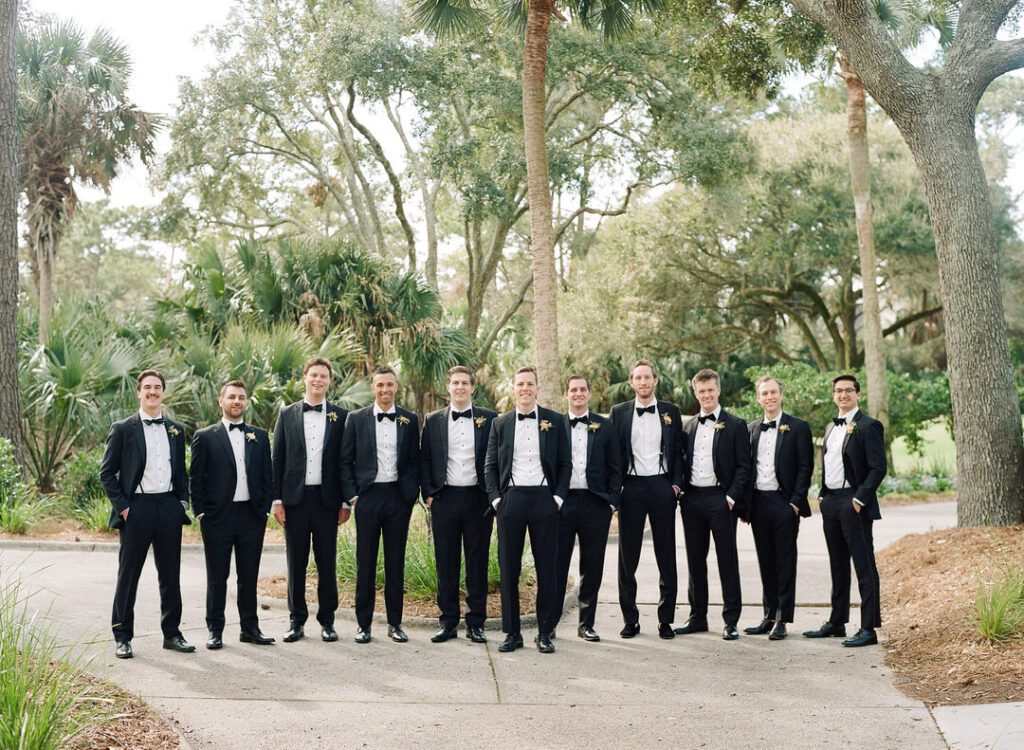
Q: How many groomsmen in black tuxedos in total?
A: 11